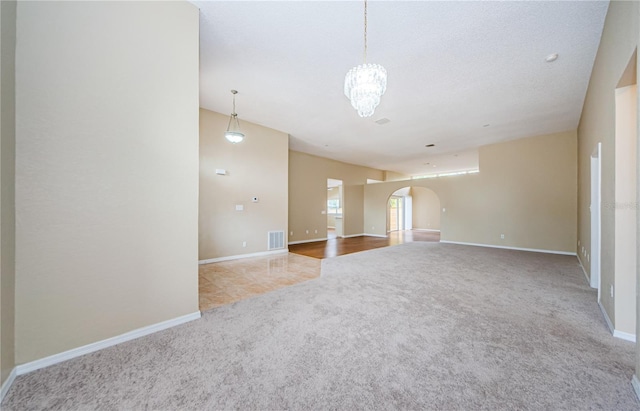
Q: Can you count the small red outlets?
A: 0